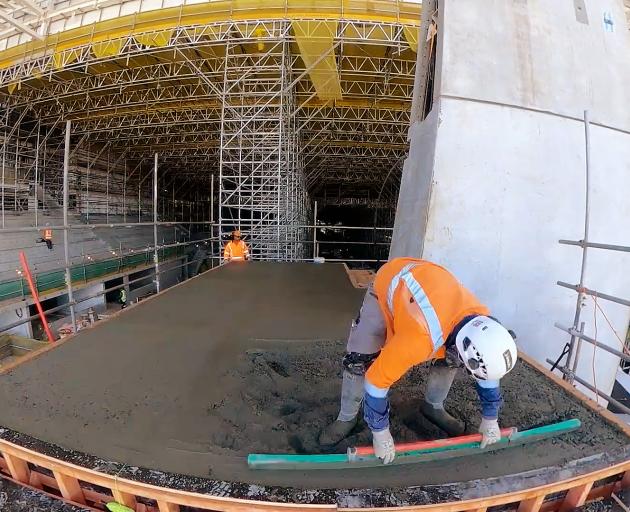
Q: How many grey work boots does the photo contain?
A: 2